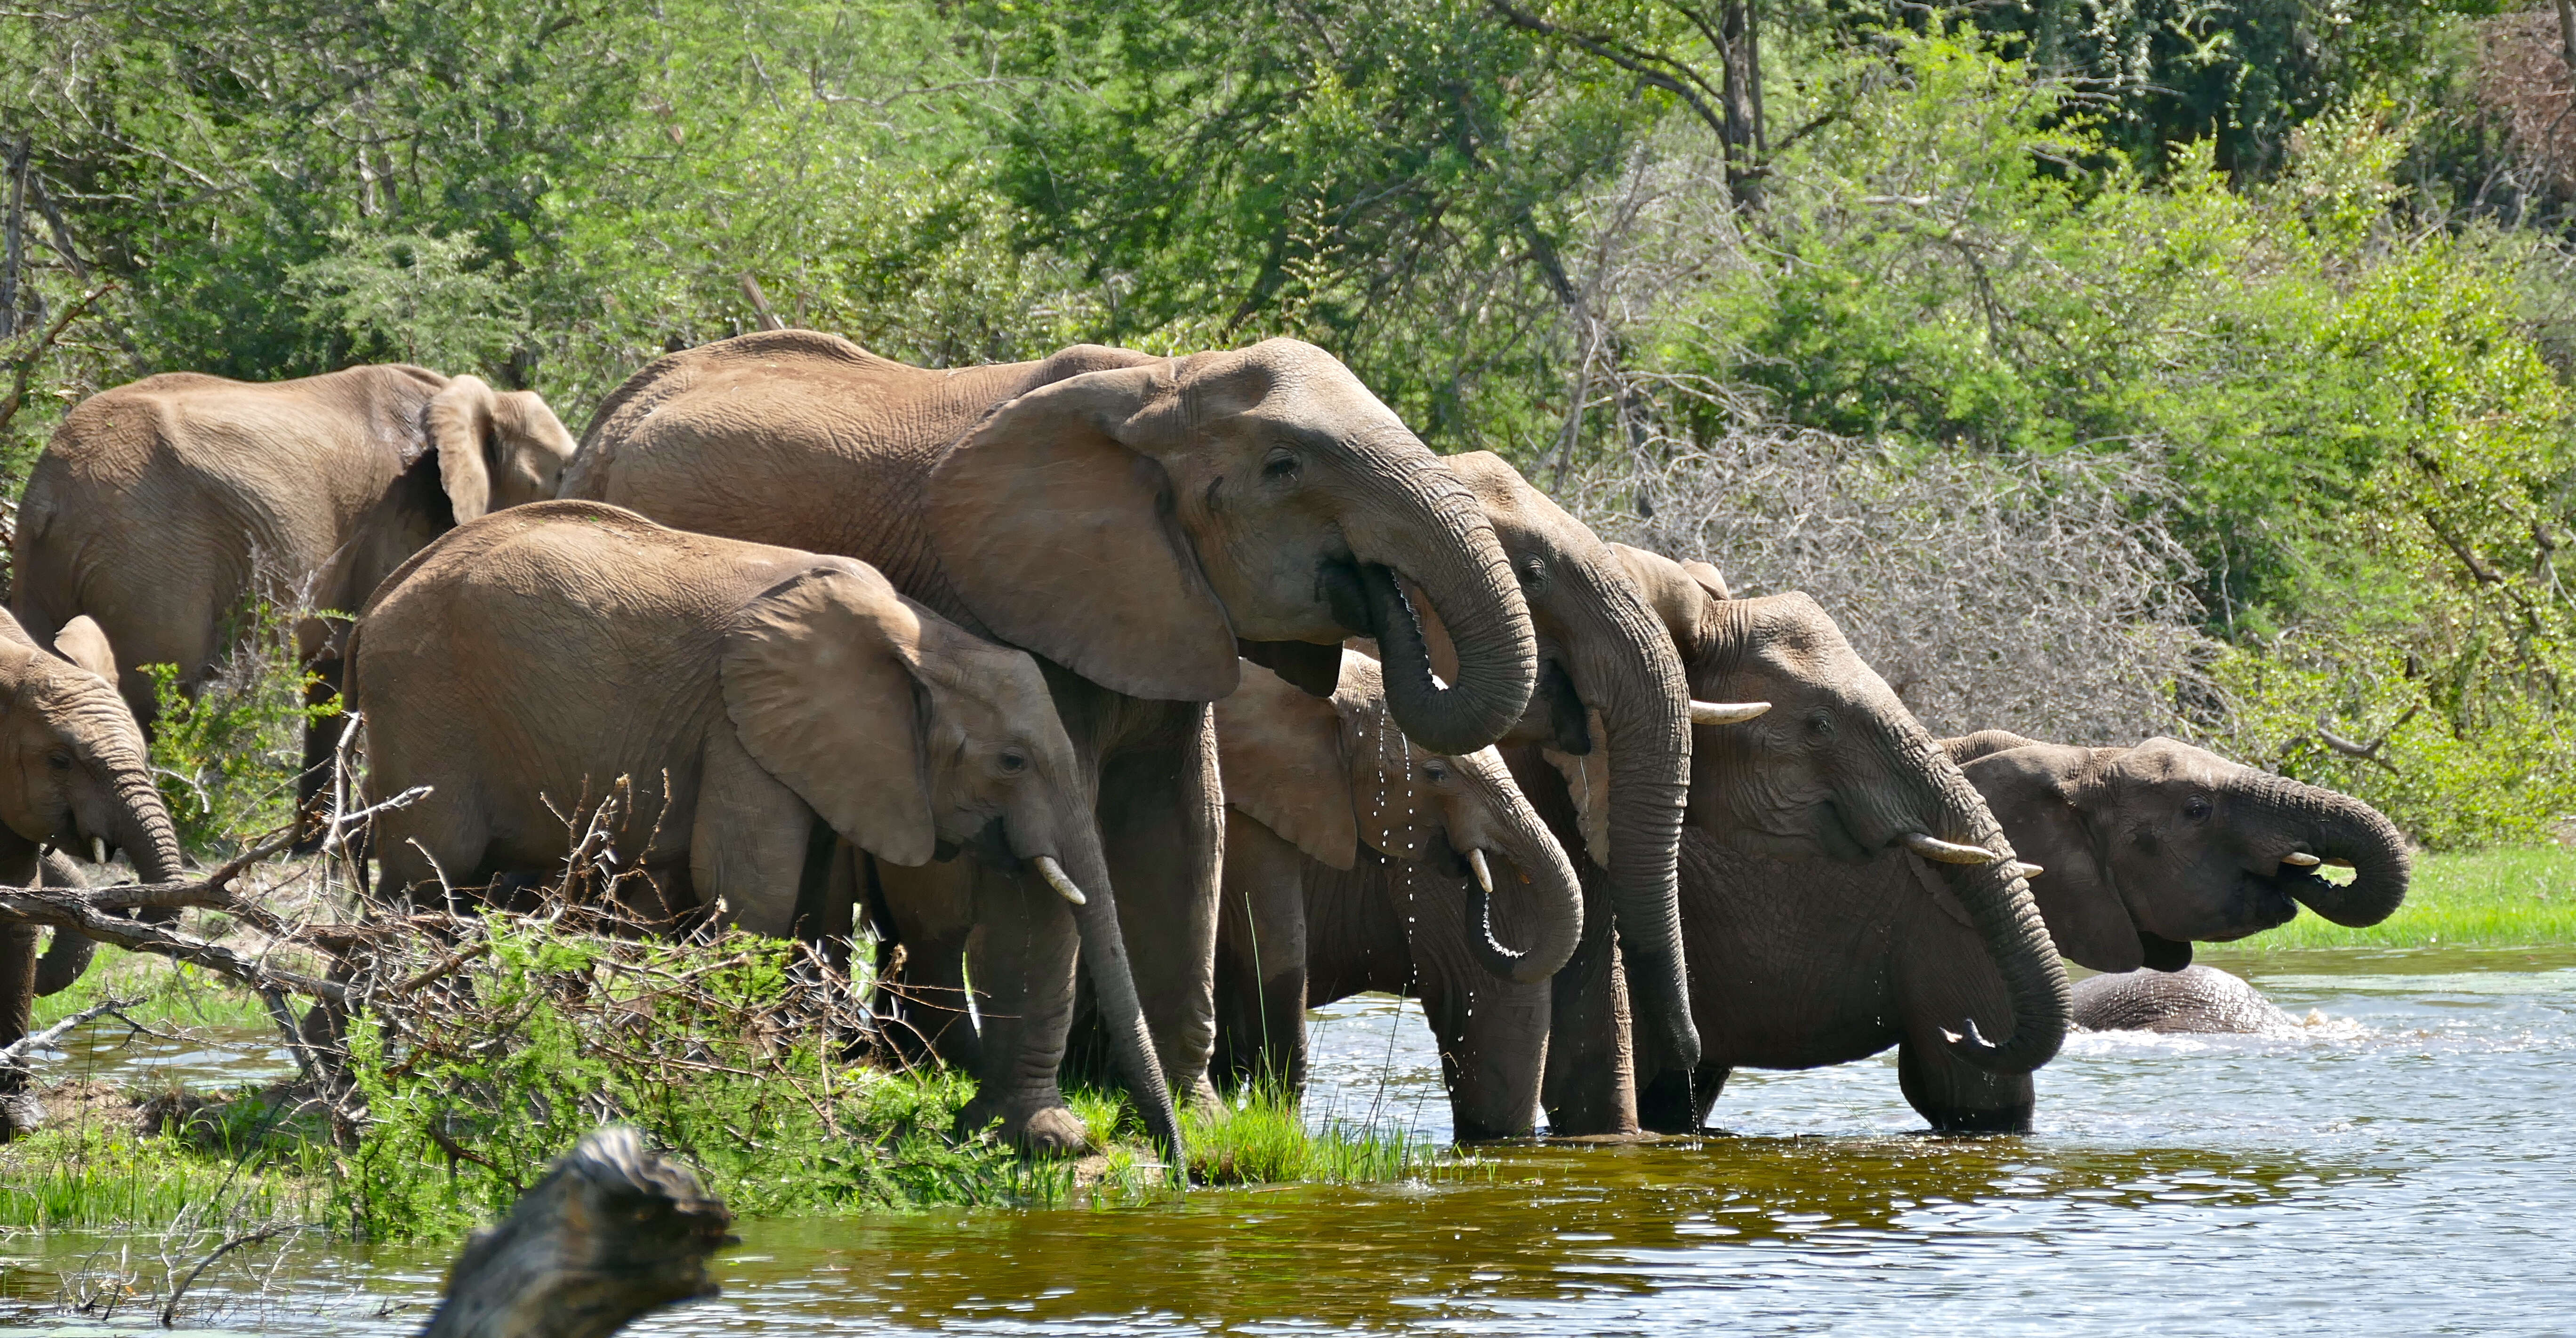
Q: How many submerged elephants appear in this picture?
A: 1